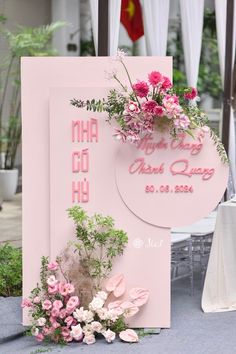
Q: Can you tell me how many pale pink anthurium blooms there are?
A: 5